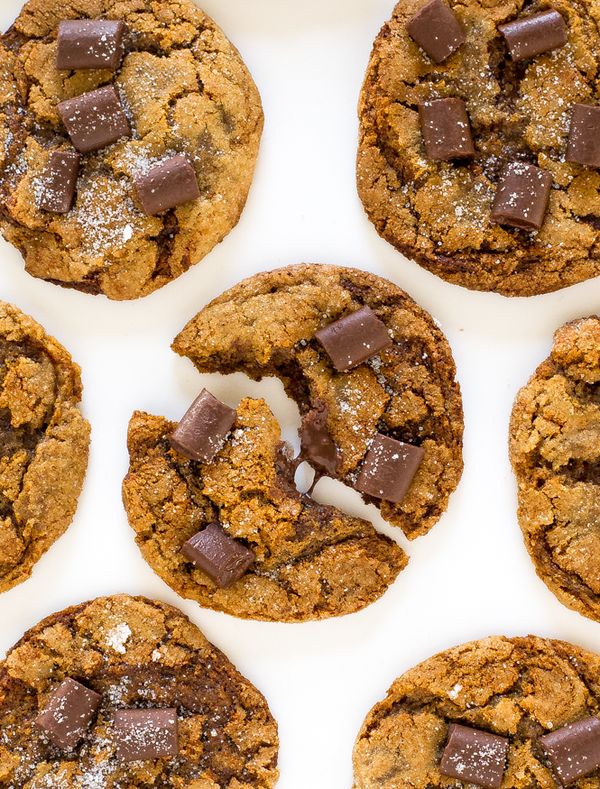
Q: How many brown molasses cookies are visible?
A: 7